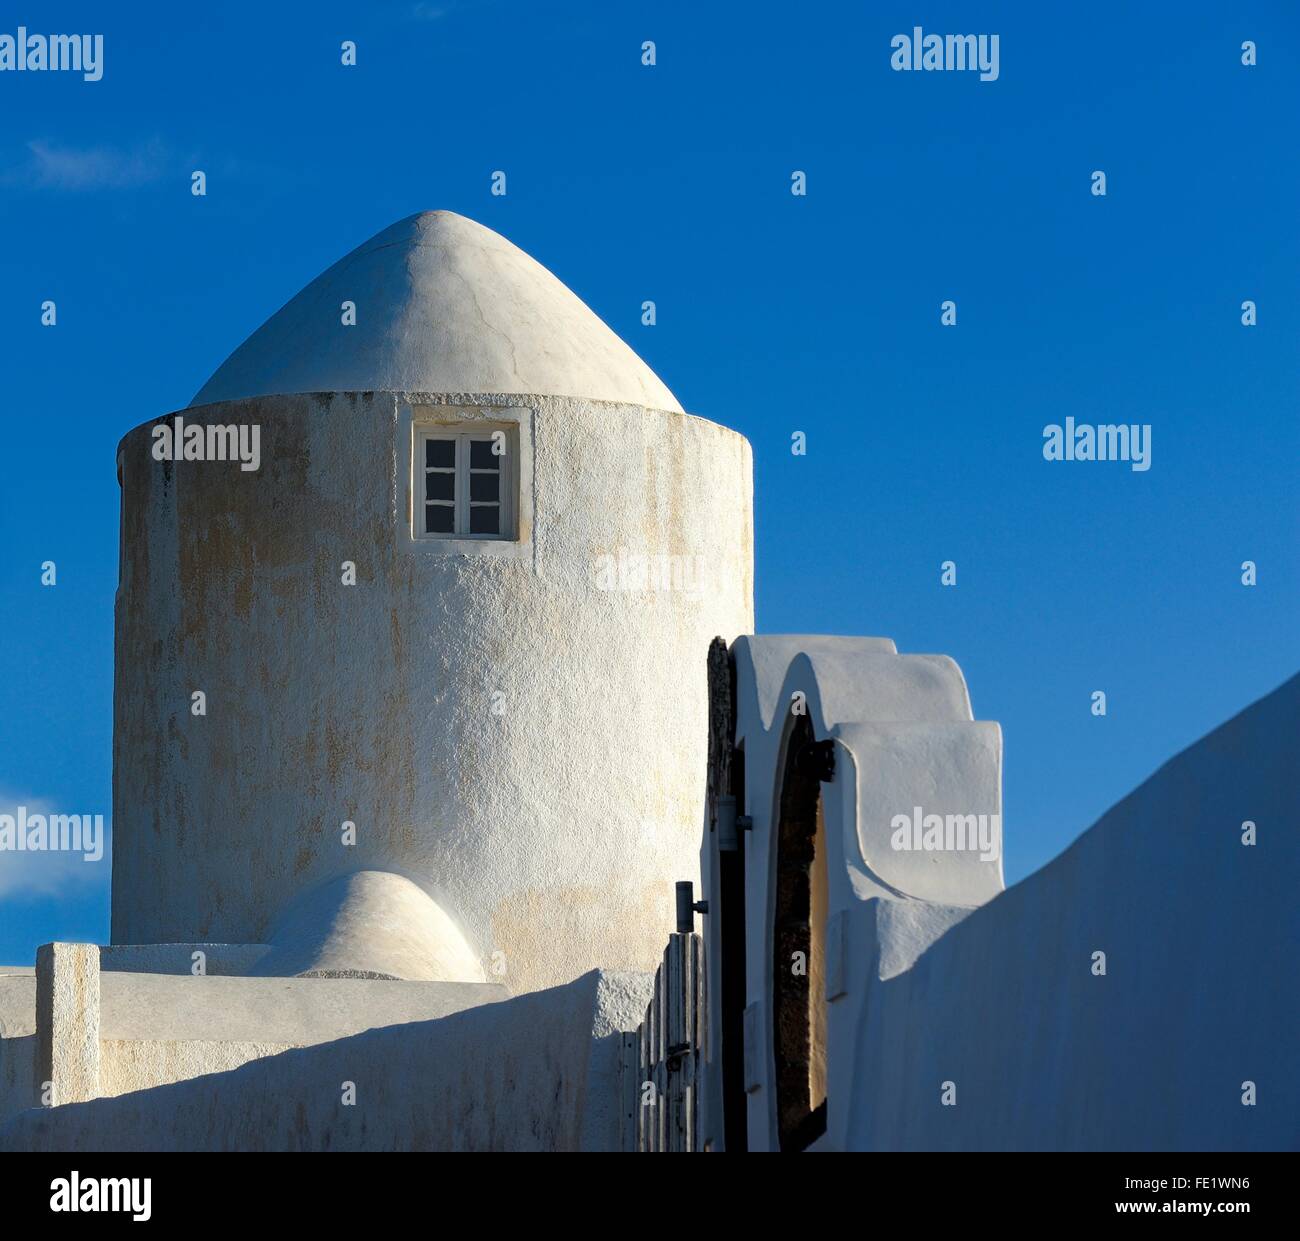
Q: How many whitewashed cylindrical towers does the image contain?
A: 1